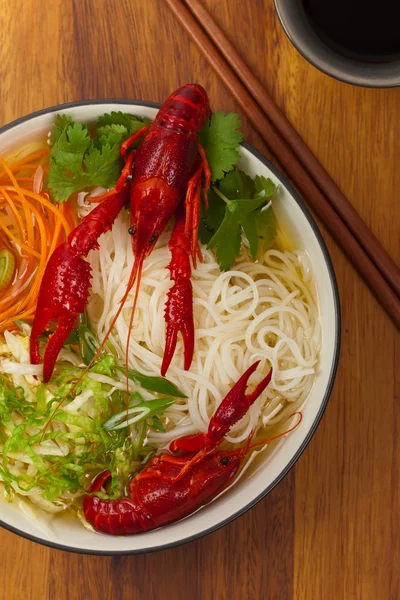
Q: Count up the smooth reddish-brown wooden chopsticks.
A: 2